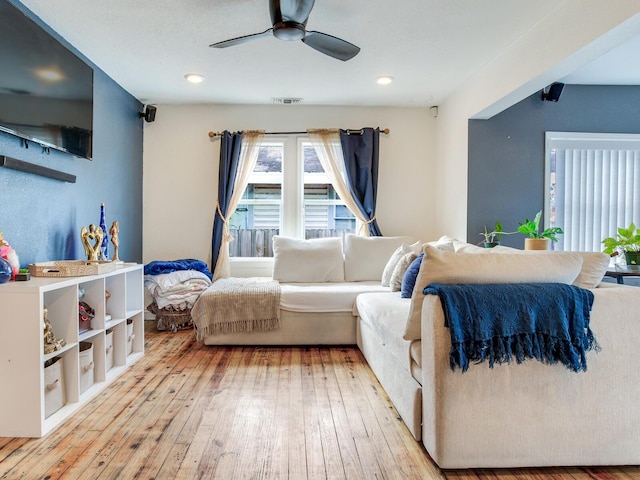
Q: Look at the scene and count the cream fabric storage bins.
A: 4